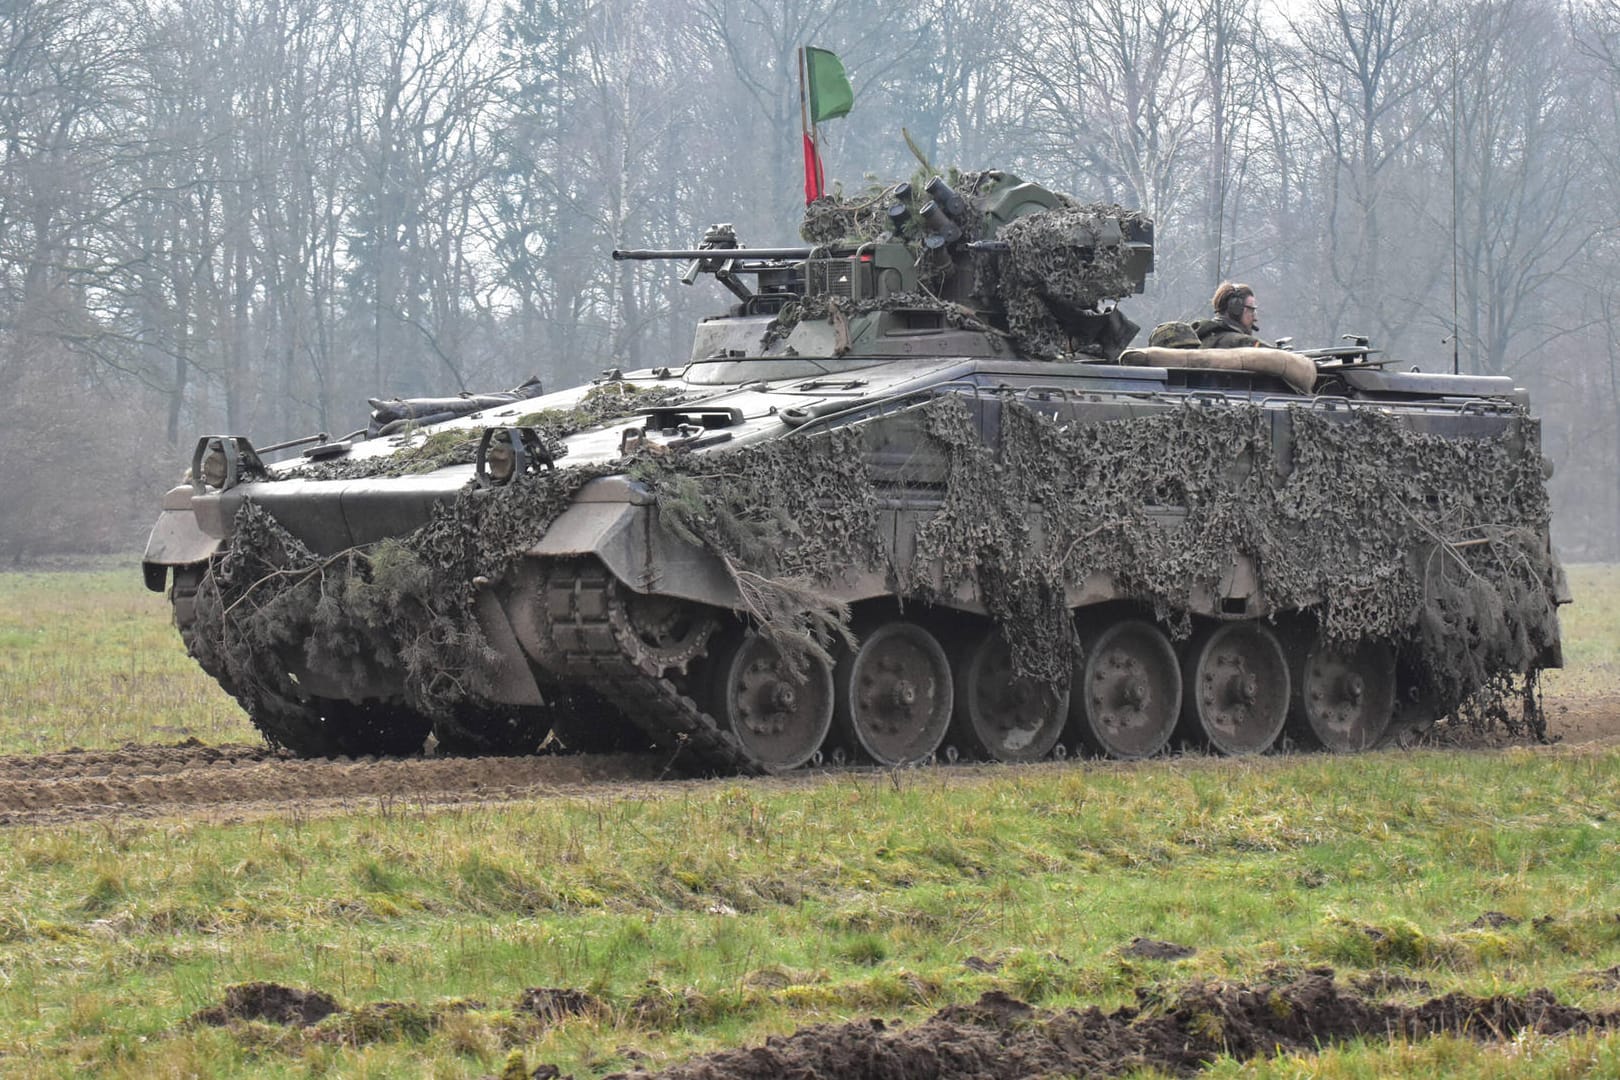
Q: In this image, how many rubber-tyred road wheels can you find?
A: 6